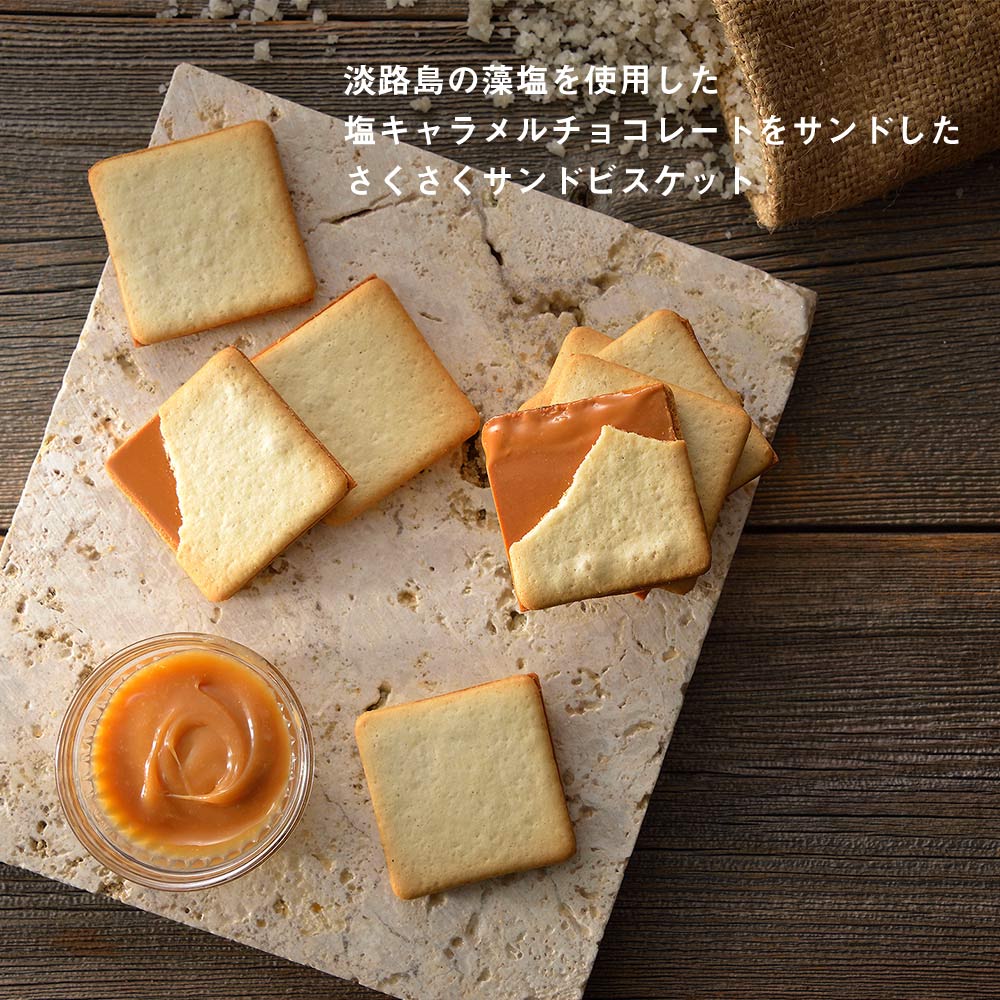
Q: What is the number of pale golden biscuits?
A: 8